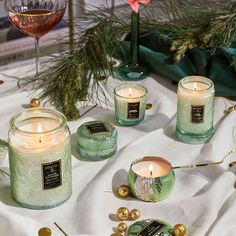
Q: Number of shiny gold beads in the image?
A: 6